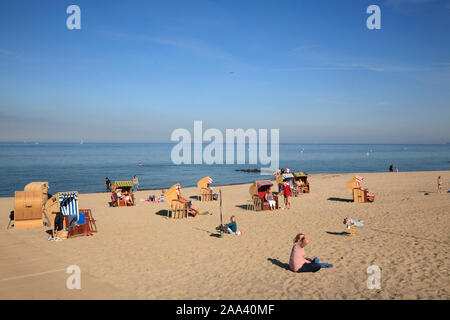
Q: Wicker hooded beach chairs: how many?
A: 10